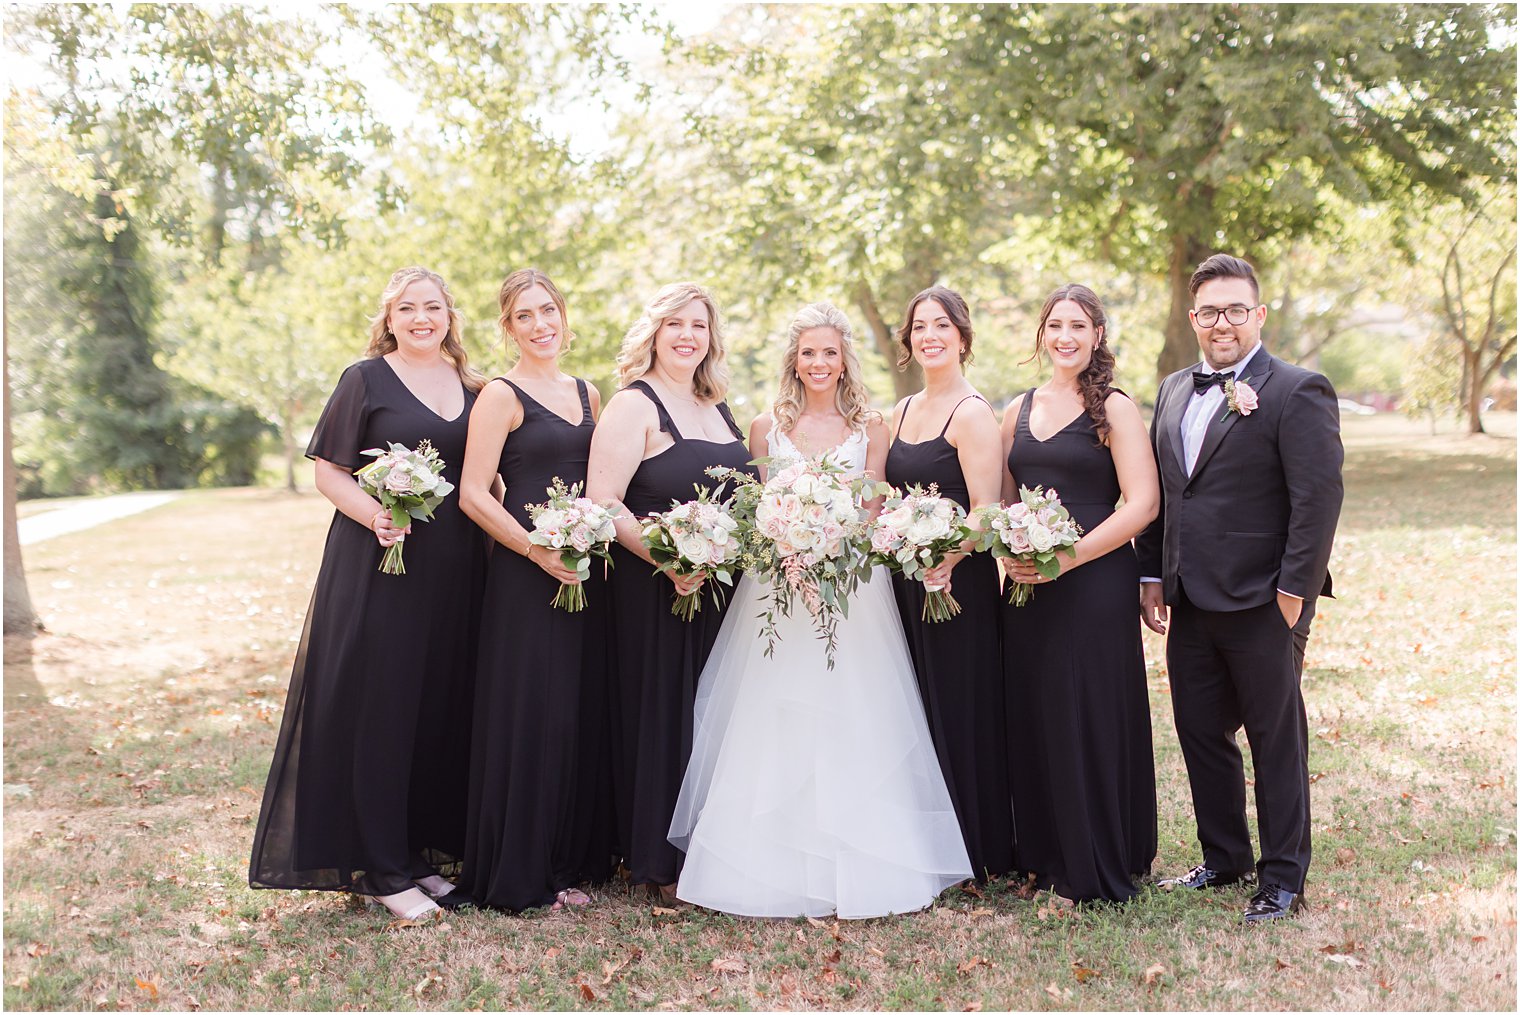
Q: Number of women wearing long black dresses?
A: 5